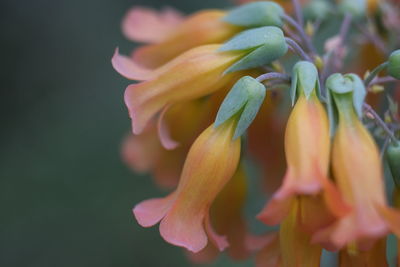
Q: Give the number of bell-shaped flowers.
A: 5